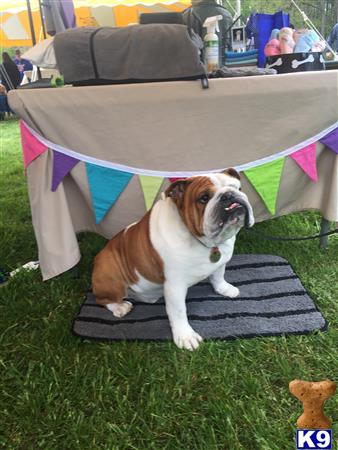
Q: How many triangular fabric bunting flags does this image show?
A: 8